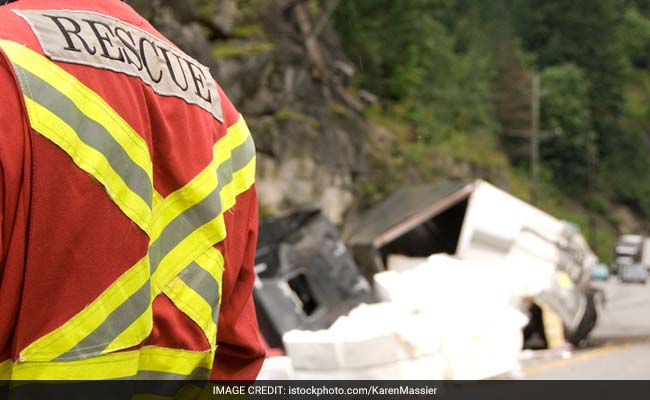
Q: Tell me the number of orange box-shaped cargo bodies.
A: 0